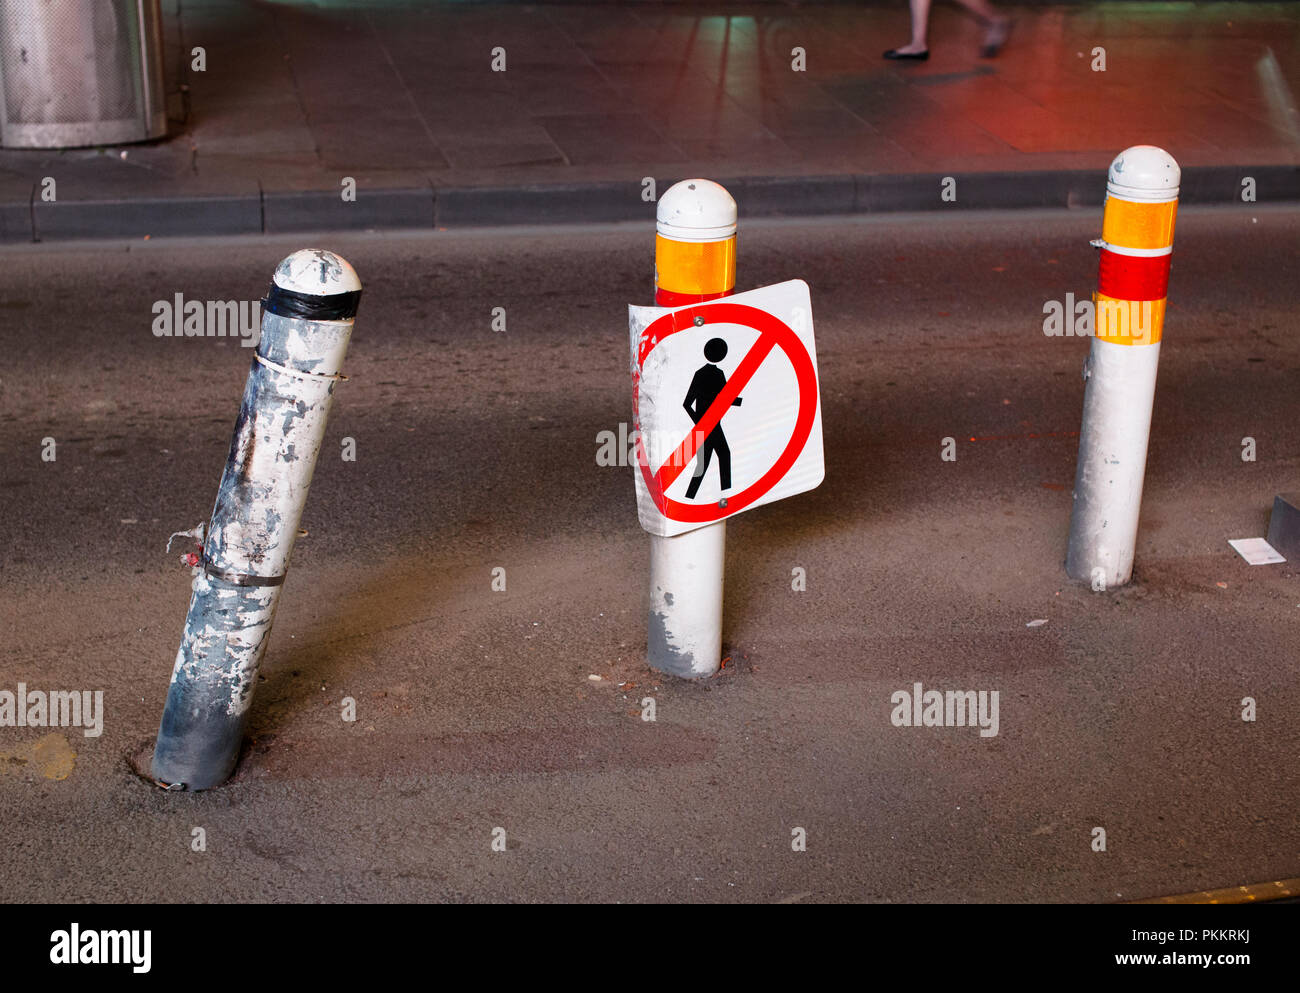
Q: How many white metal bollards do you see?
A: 3